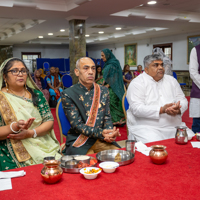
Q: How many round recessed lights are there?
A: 7